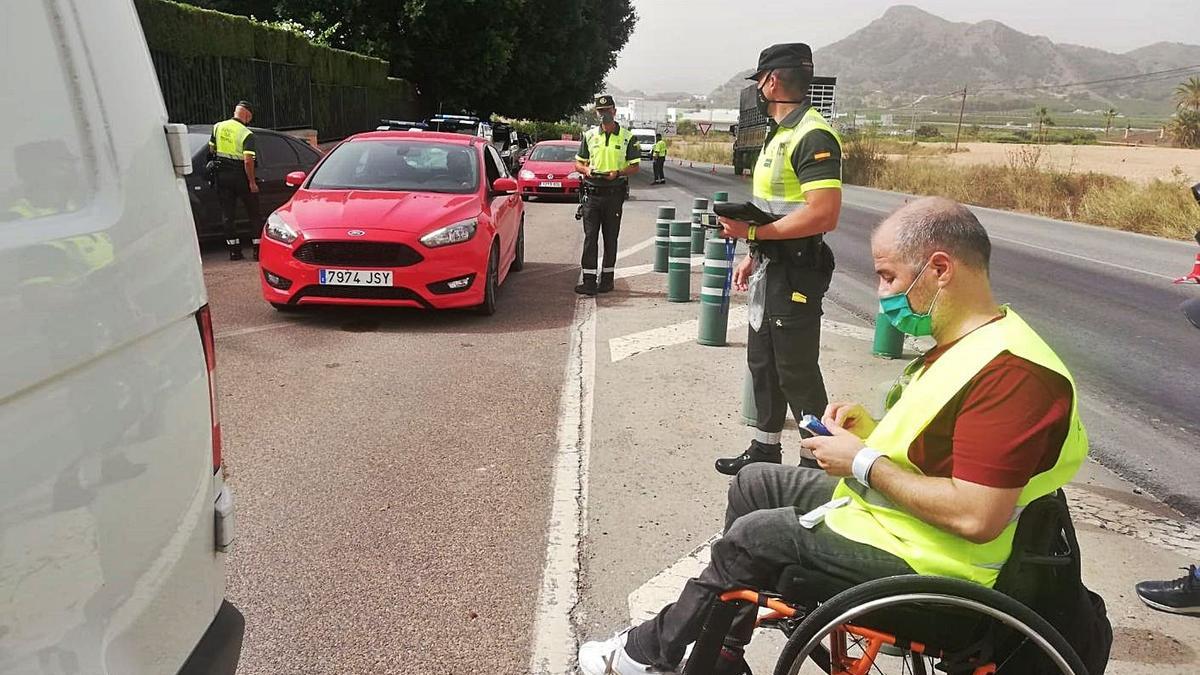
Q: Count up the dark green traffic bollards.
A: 7